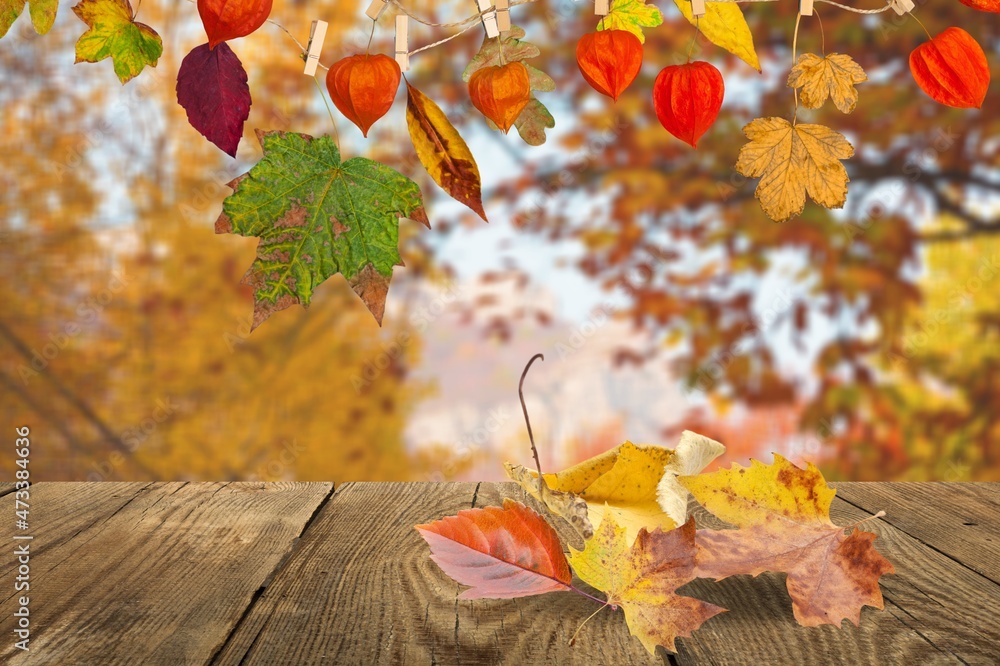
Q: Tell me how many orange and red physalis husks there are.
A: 7